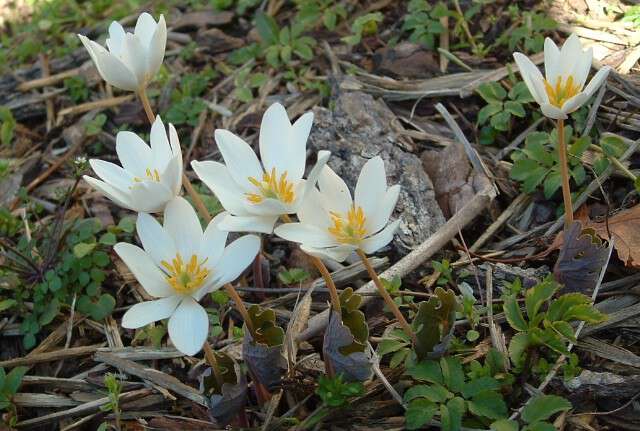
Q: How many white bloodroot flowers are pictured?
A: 6